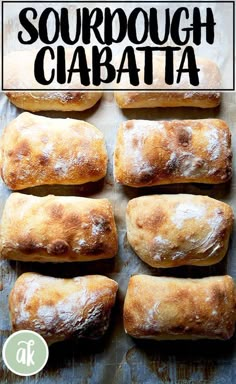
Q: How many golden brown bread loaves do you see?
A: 8